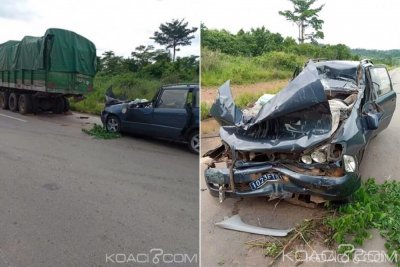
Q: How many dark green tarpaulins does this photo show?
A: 1